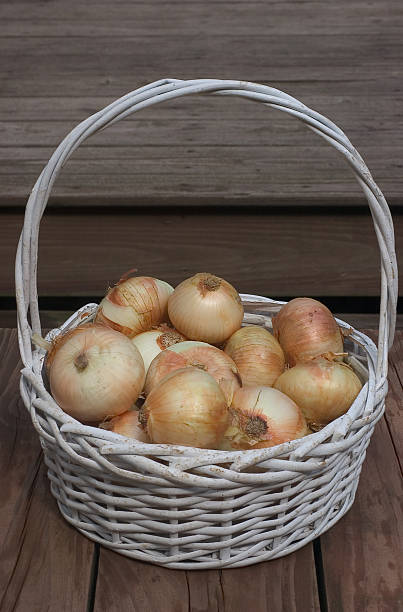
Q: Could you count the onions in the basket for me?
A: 11